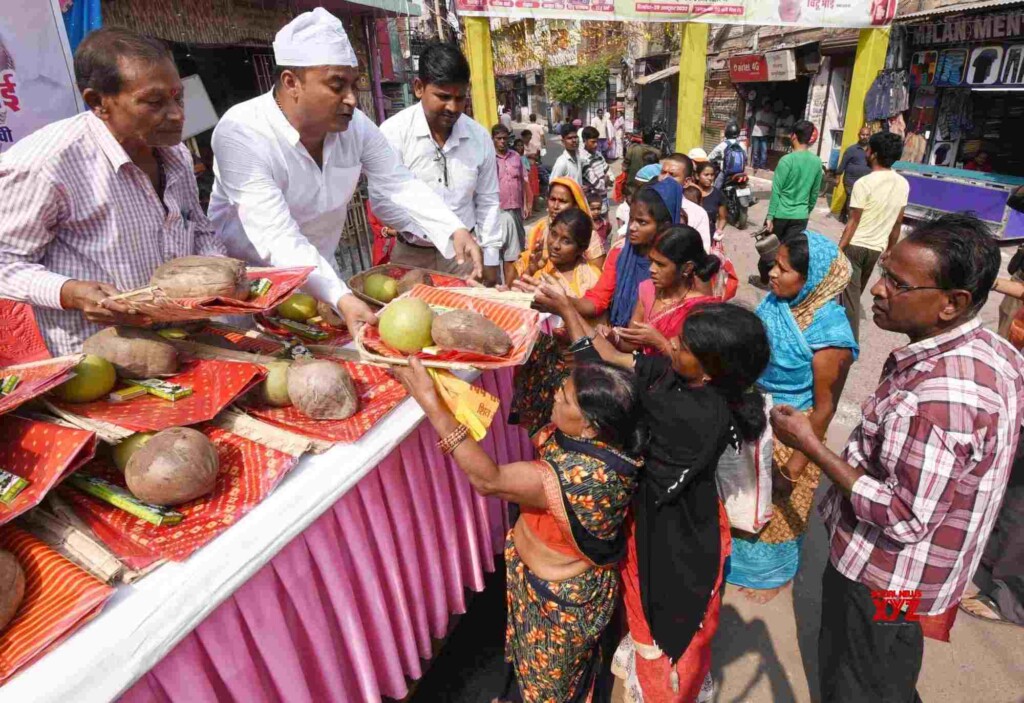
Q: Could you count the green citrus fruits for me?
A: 6